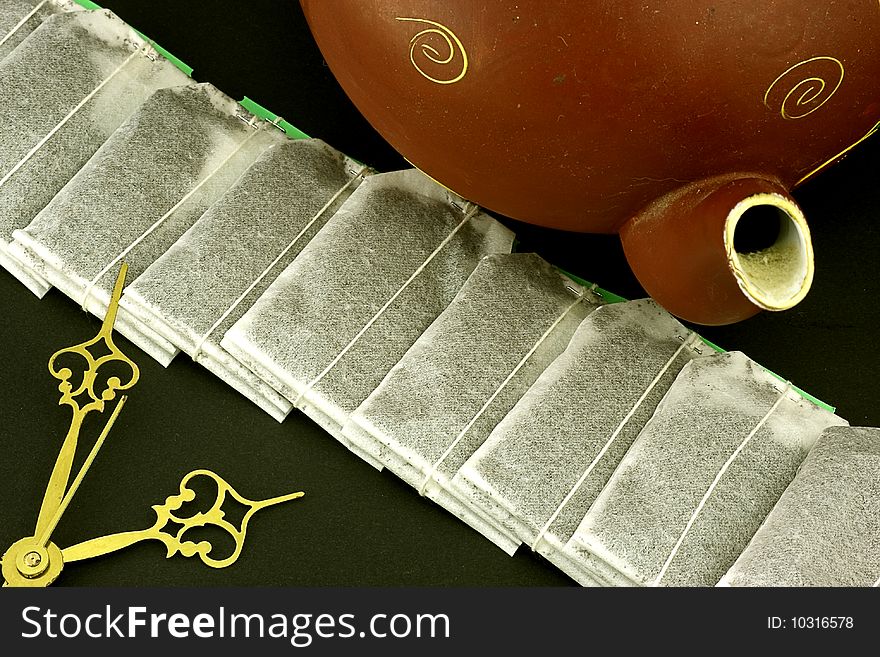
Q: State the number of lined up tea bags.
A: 9